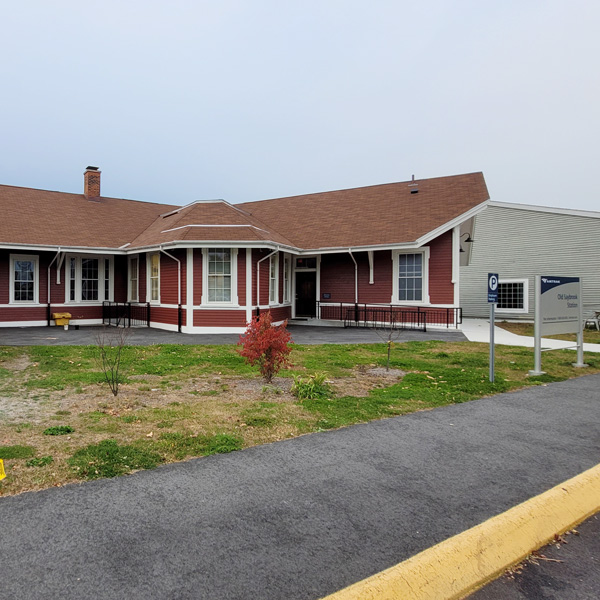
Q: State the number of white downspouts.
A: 4